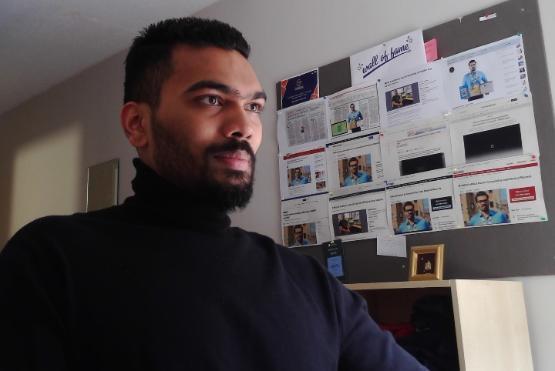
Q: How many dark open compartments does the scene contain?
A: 1